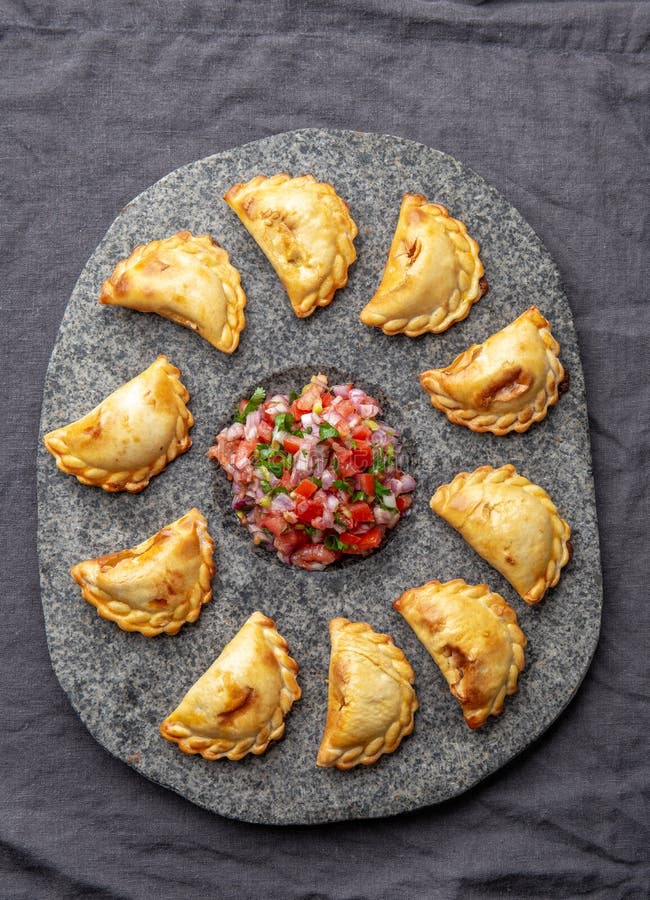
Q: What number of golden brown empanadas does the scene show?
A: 10